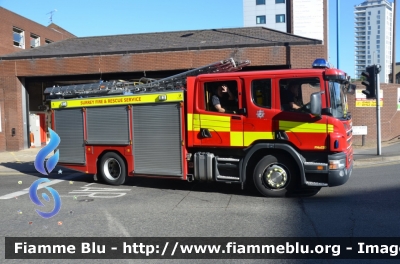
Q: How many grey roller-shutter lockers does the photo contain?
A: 3